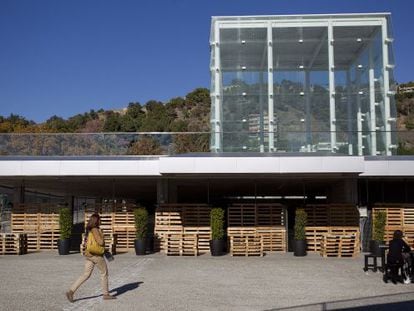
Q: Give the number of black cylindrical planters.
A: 5